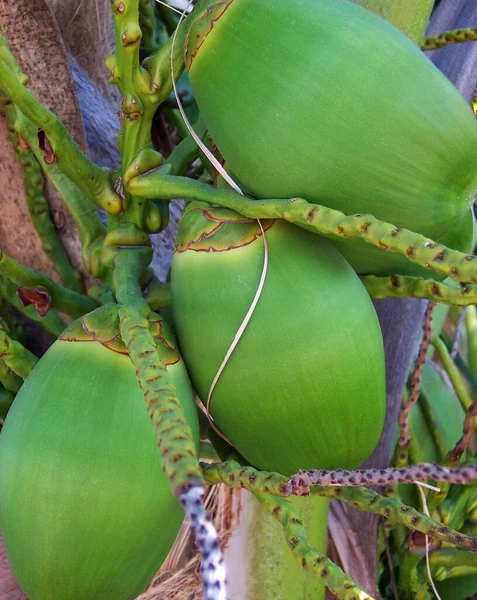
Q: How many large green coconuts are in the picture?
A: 3